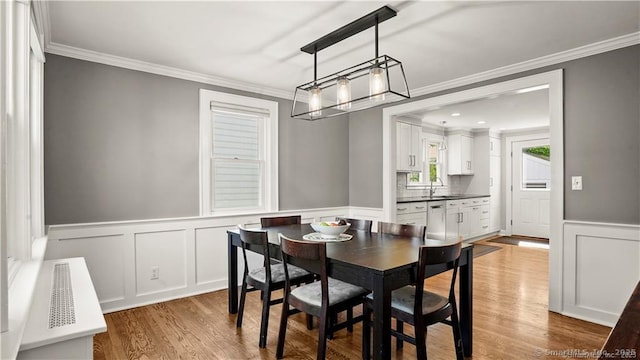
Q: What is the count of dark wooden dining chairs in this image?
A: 6